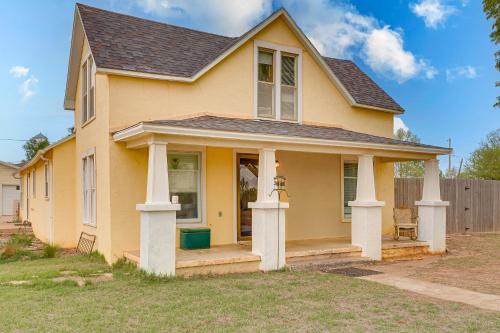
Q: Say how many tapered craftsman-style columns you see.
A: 4